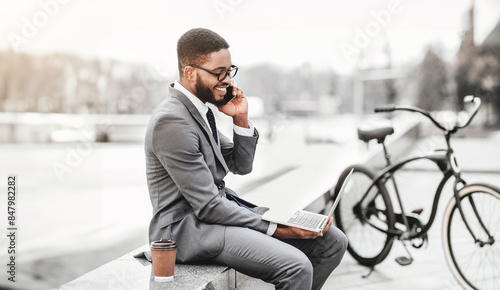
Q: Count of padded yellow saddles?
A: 0